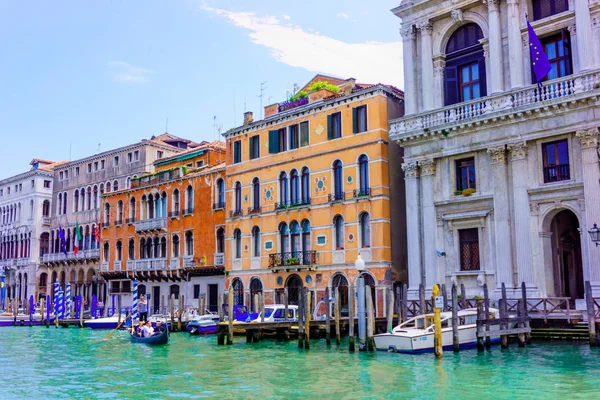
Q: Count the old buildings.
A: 5